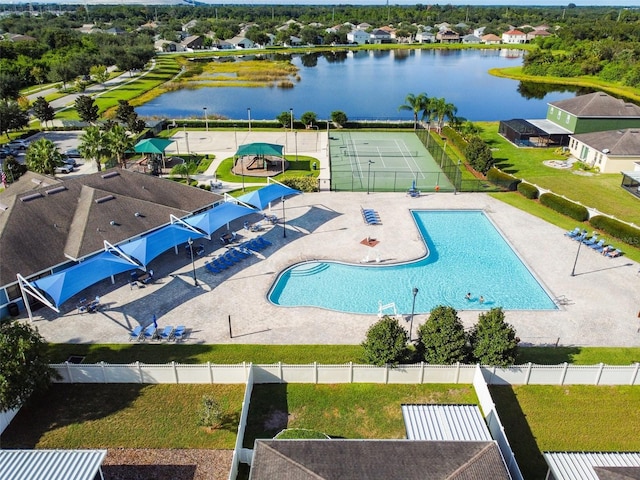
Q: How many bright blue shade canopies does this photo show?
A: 4